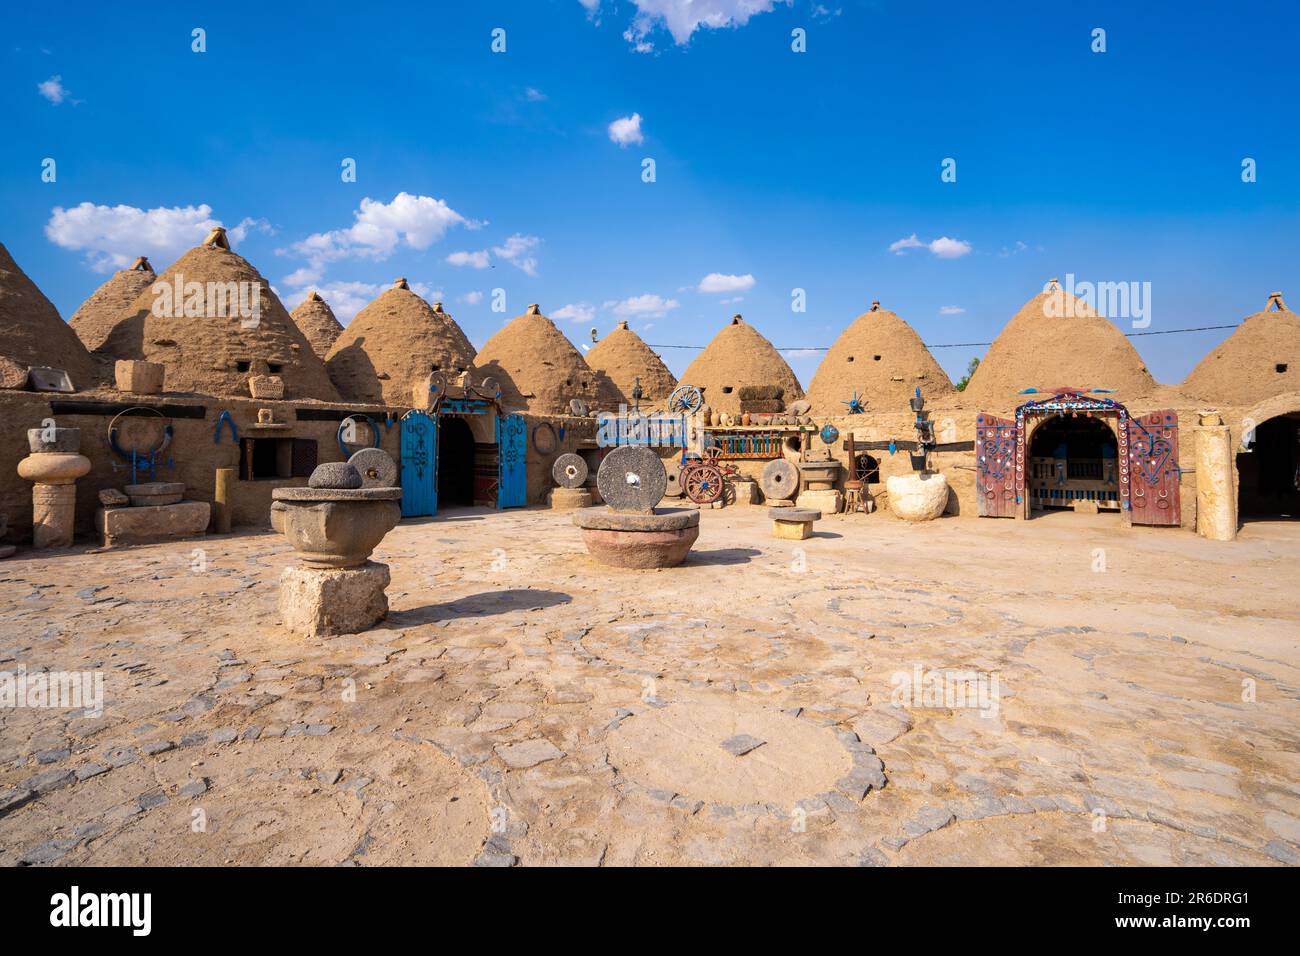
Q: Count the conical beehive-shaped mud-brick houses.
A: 12